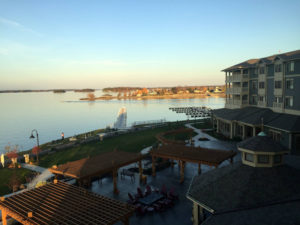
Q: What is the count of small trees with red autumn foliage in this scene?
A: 2